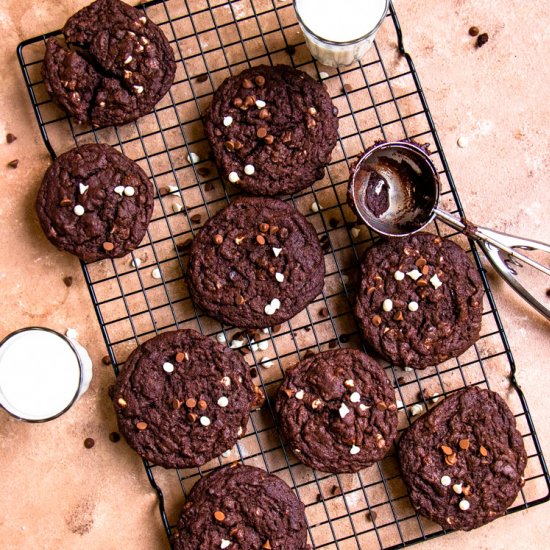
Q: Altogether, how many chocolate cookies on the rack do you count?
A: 9